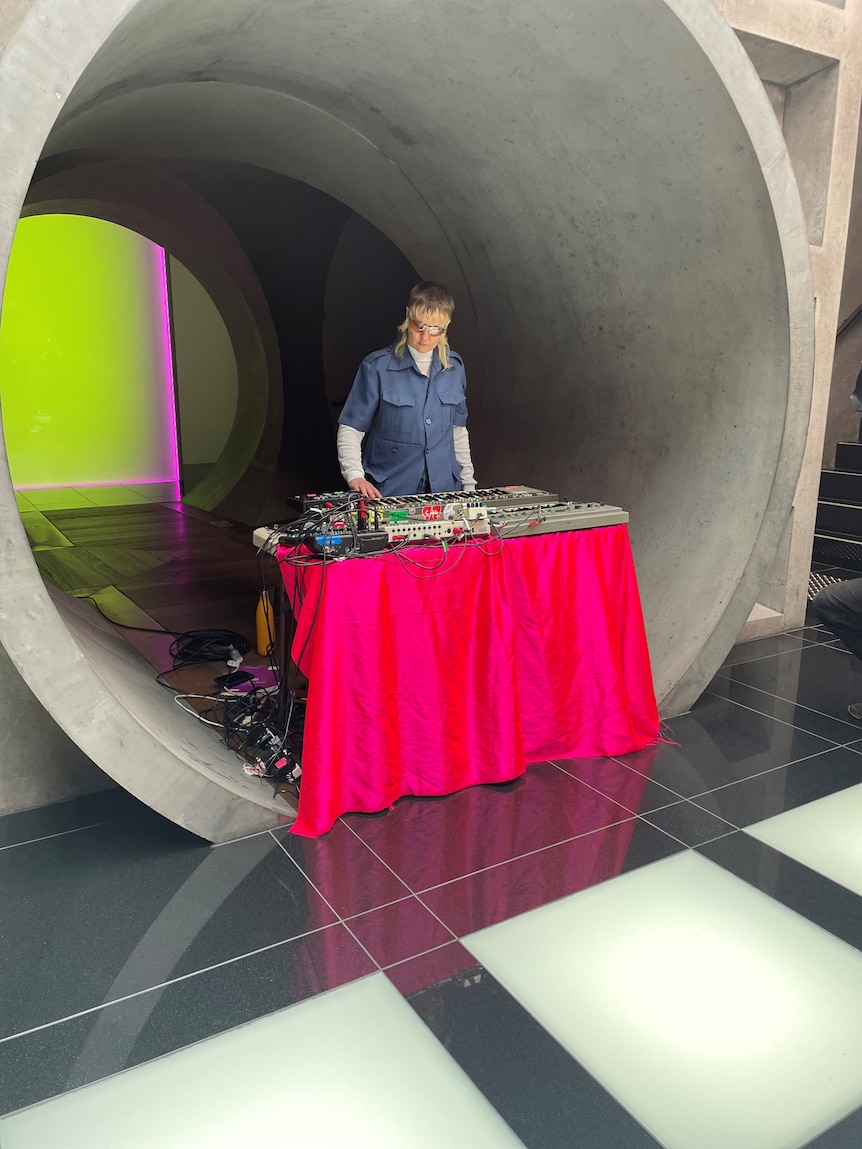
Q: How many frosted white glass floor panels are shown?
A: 3